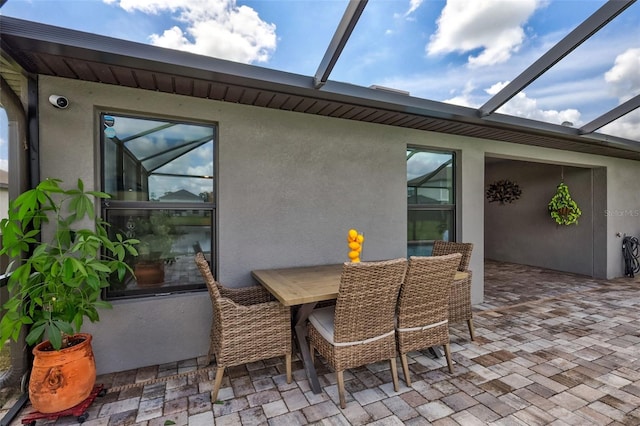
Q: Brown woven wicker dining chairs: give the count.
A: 4